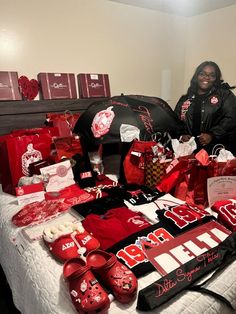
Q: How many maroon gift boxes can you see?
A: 3